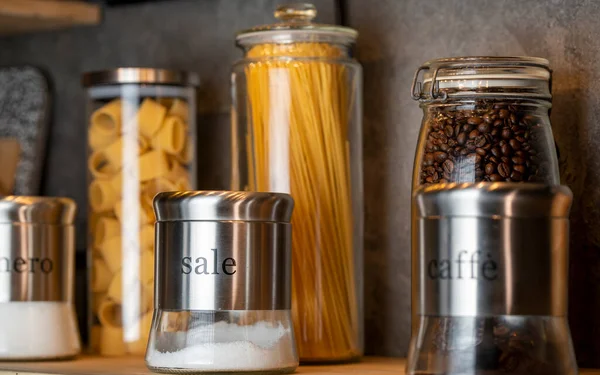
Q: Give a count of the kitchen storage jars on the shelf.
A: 6